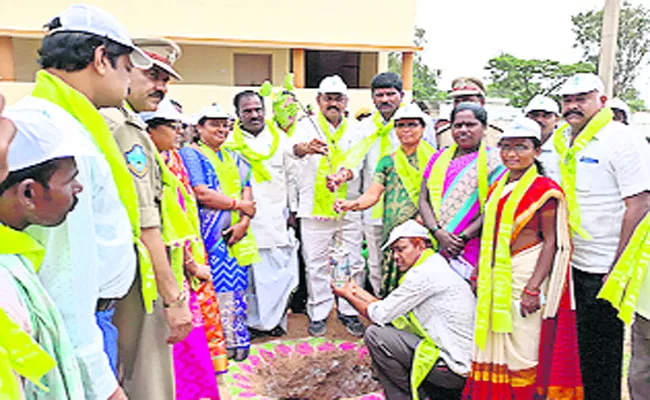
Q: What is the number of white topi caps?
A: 11